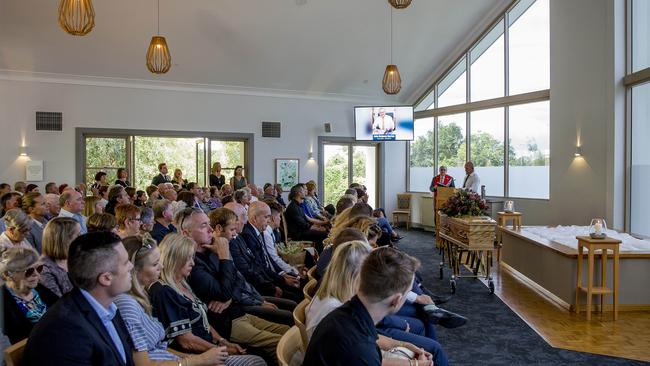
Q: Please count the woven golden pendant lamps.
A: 4